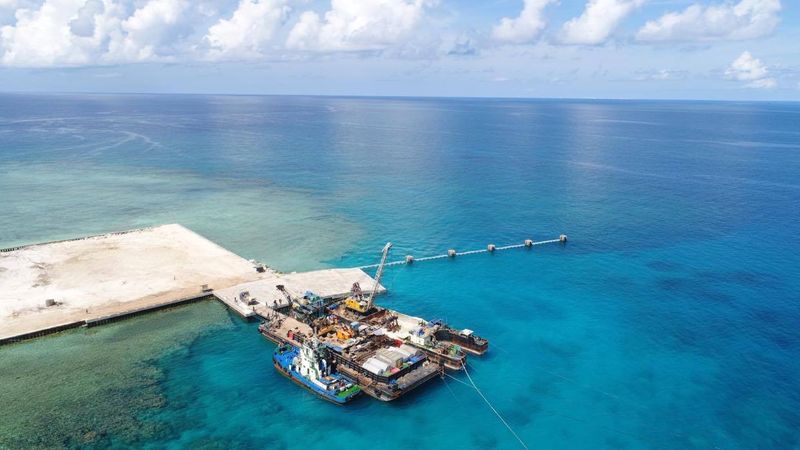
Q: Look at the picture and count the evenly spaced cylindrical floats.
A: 5